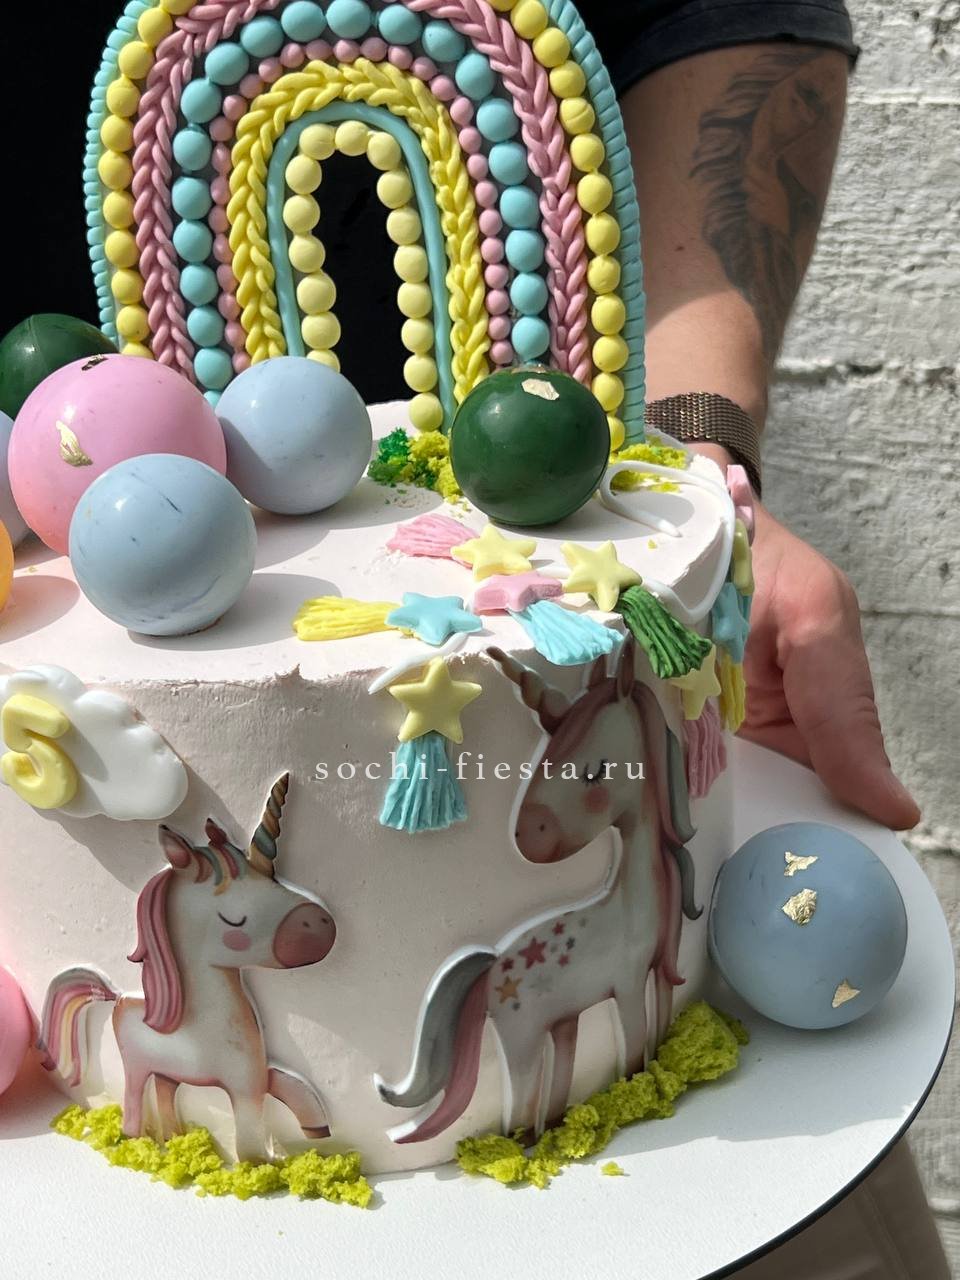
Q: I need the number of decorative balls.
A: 9